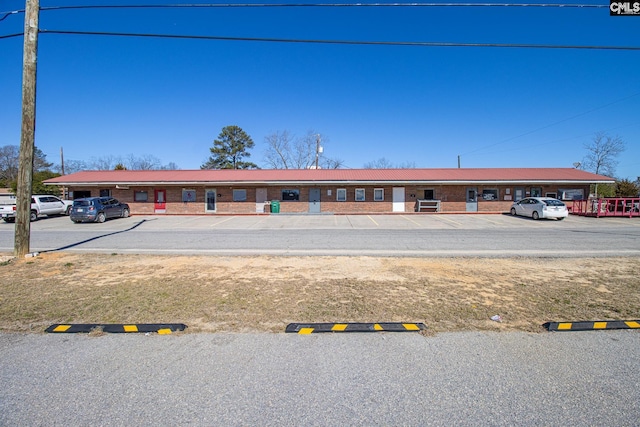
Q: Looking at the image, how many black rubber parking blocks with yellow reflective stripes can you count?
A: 3